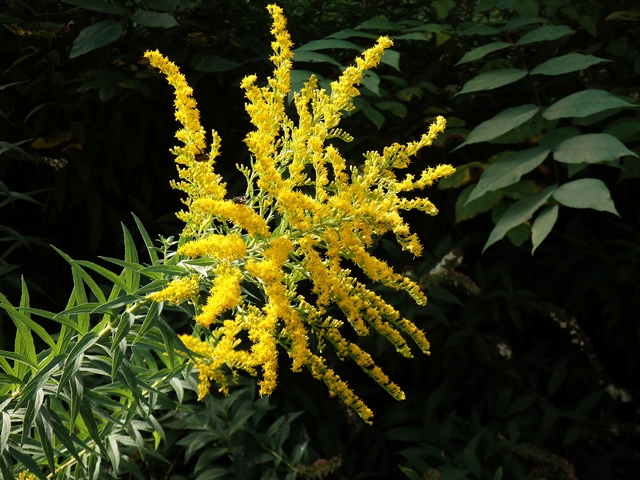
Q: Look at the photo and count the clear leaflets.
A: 11